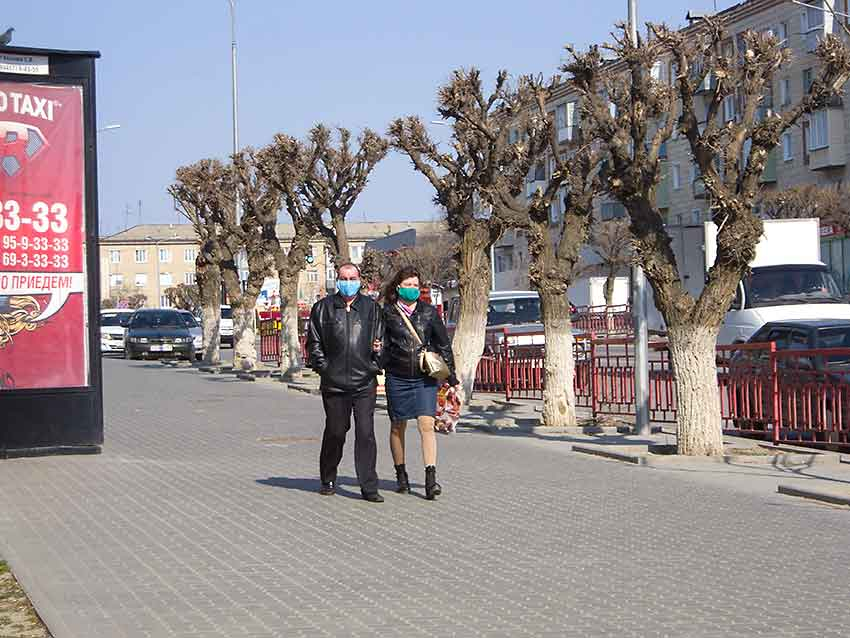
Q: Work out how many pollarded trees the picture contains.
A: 7